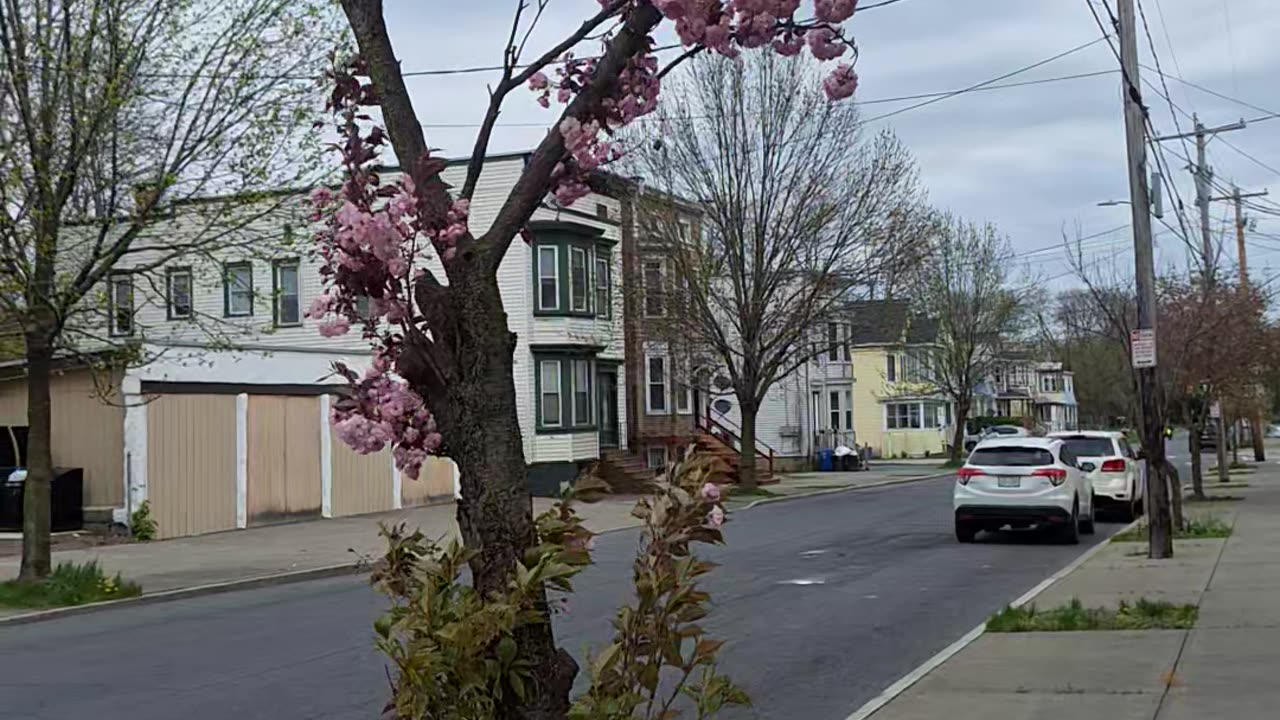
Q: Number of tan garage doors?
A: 4